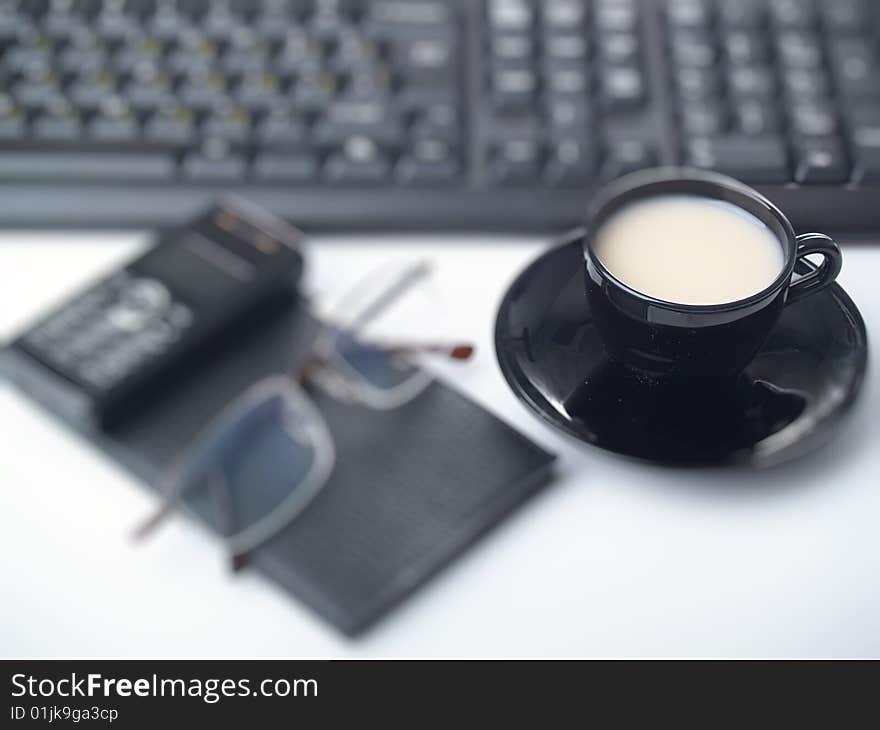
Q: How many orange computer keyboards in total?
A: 0